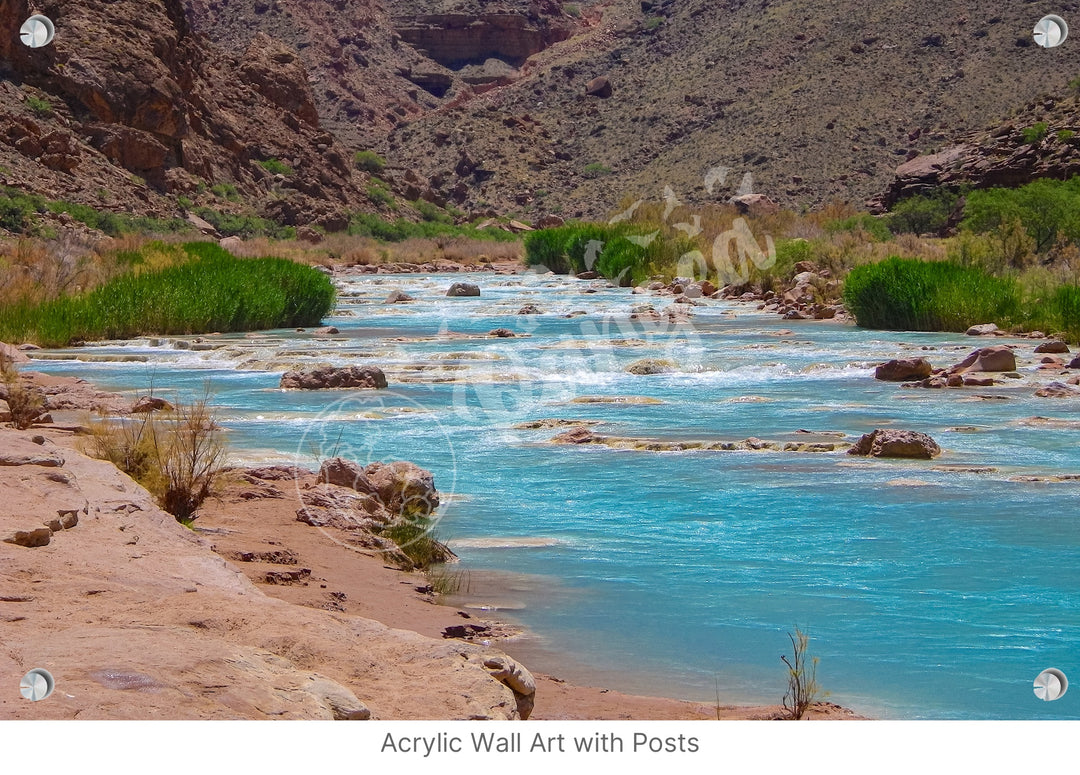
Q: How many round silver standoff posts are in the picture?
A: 4